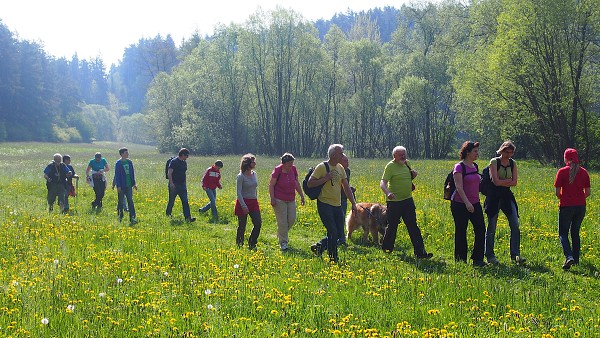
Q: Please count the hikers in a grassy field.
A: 14